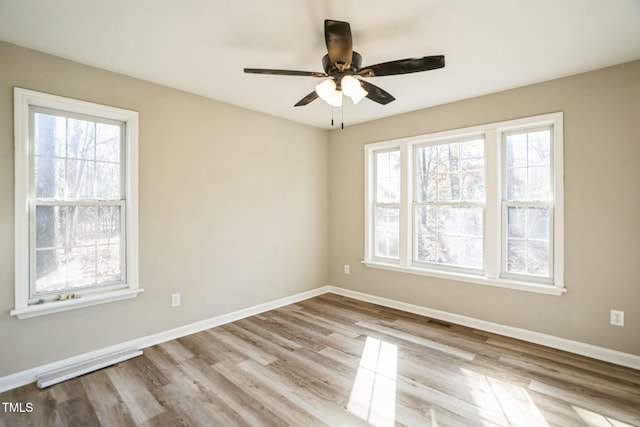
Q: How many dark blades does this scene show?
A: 5